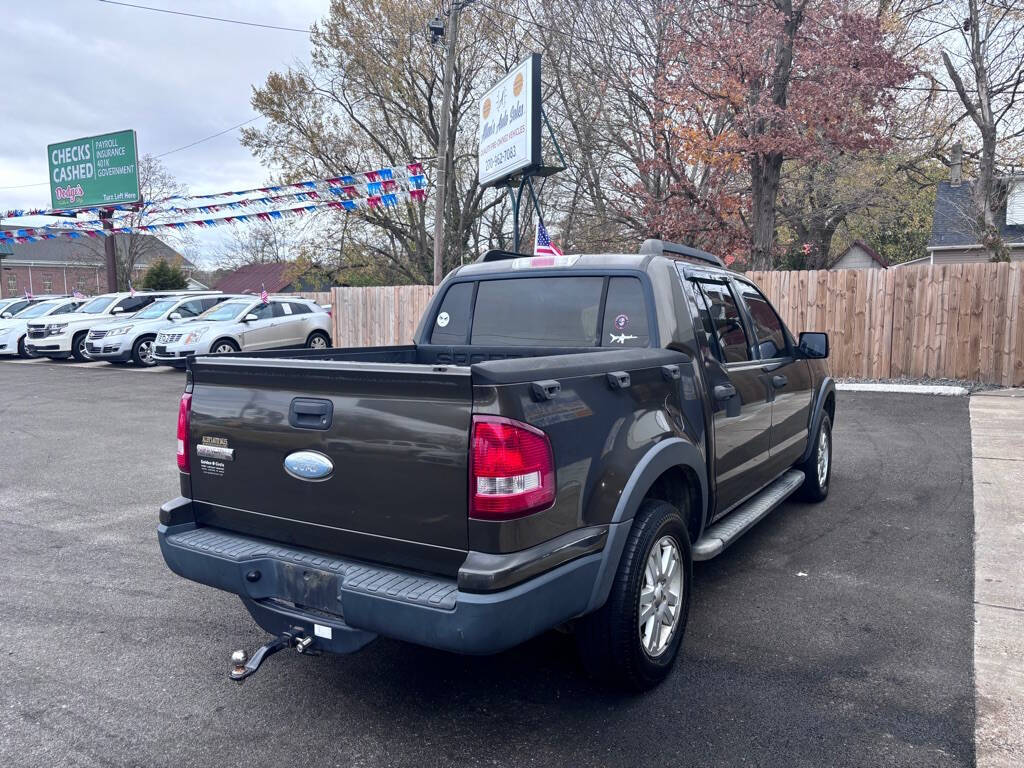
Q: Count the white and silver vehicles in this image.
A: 5